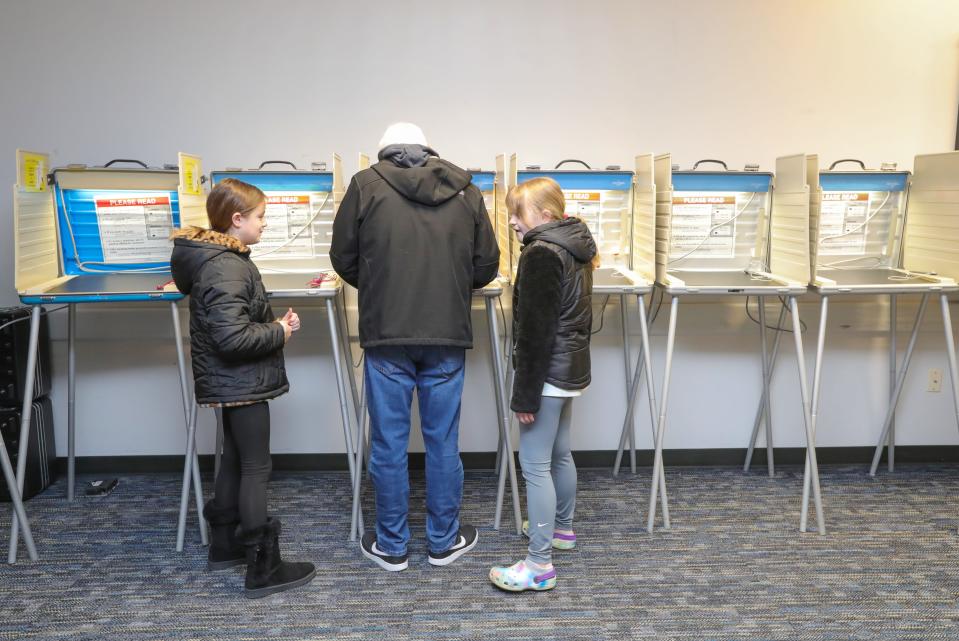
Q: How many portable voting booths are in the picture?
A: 6